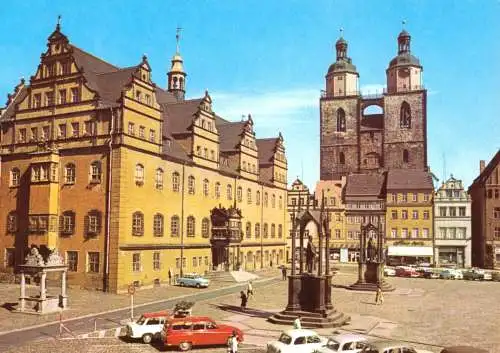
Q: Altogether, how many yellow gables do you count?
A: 5